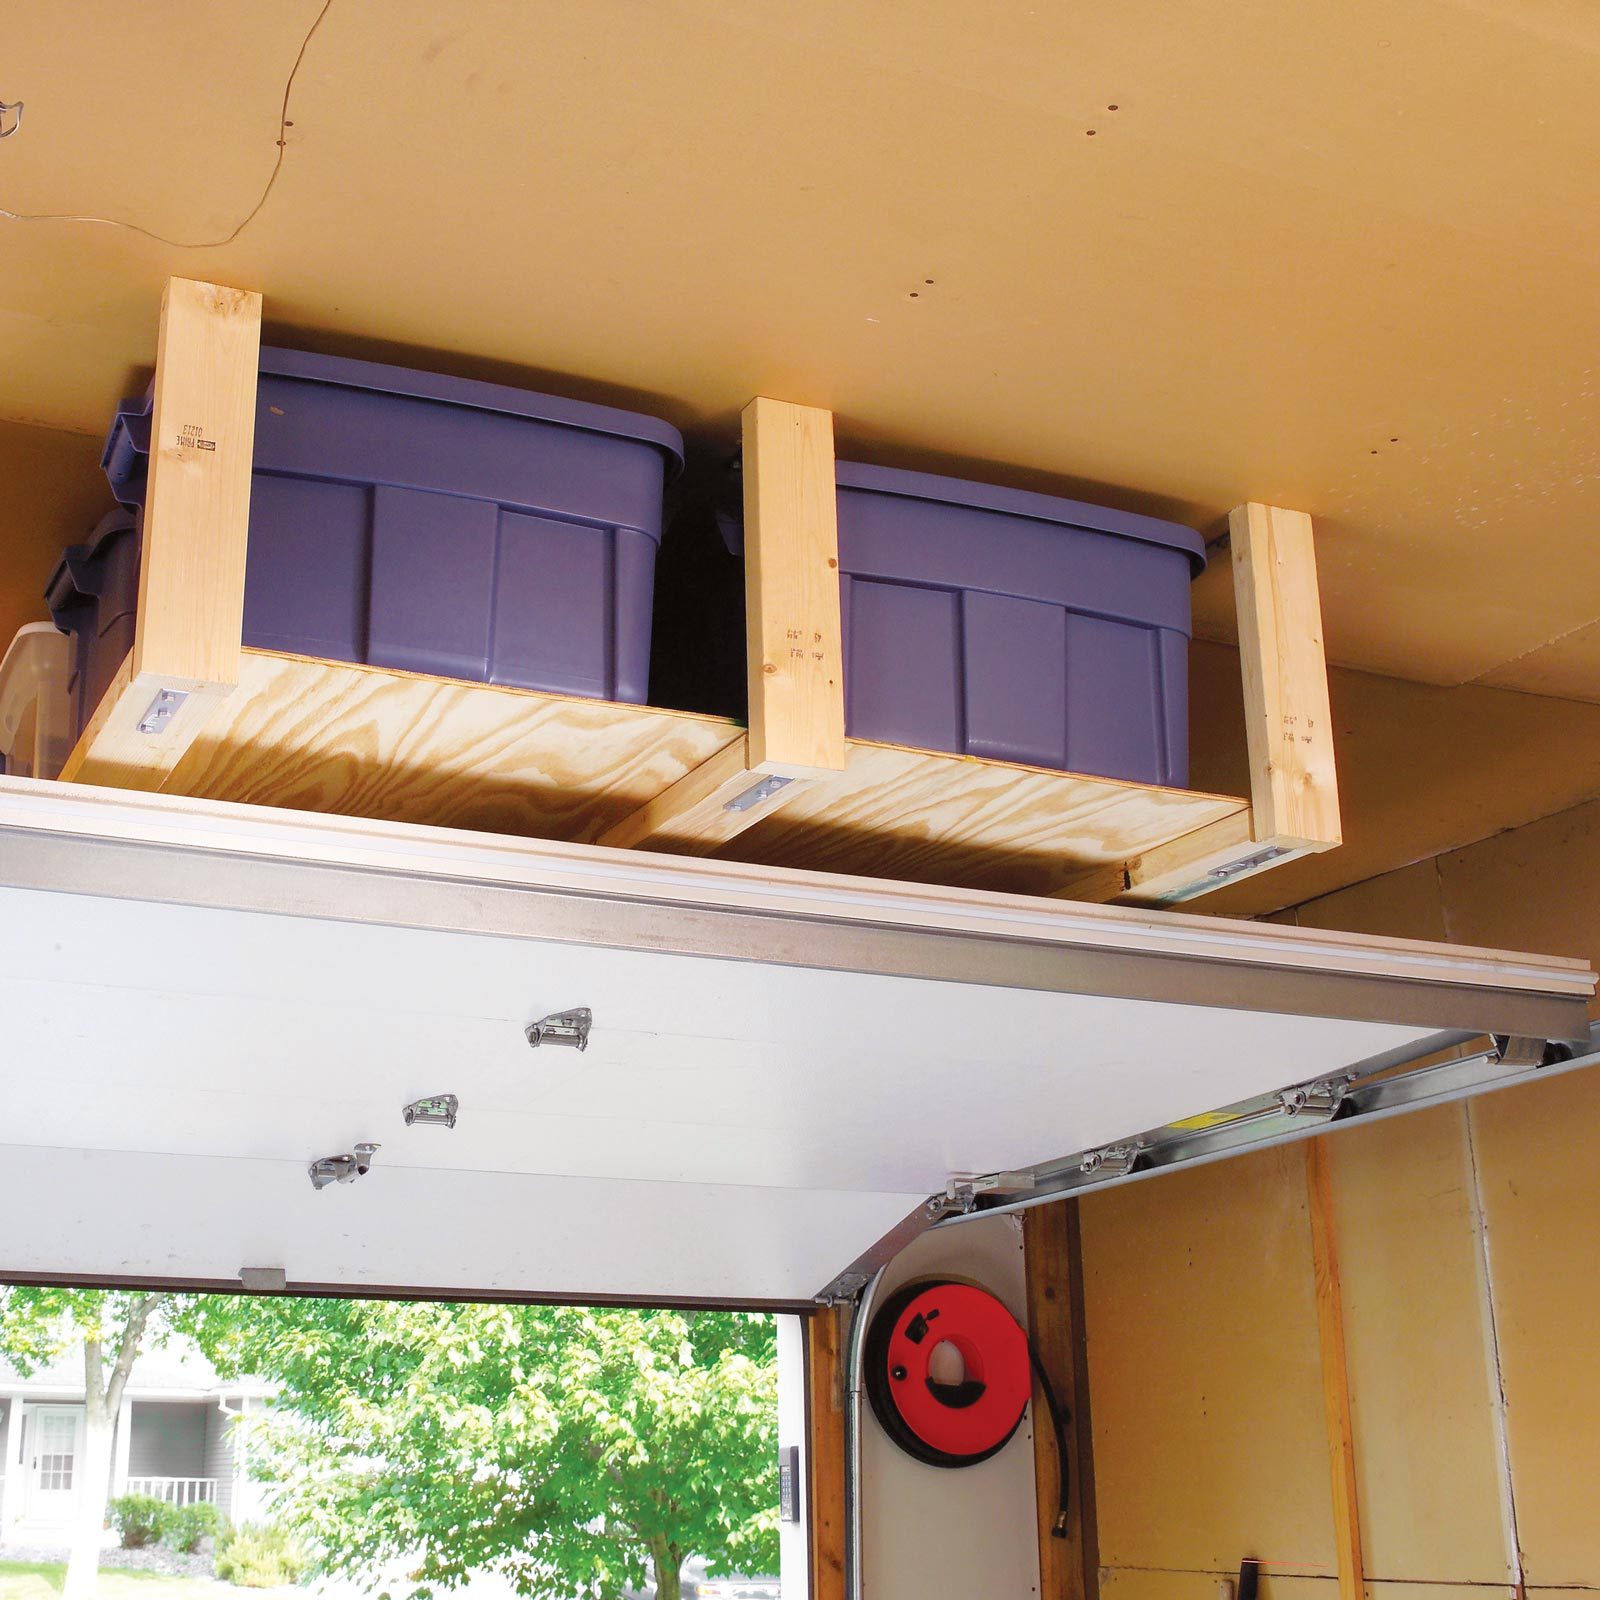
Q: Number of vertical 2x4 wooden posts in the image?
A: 3